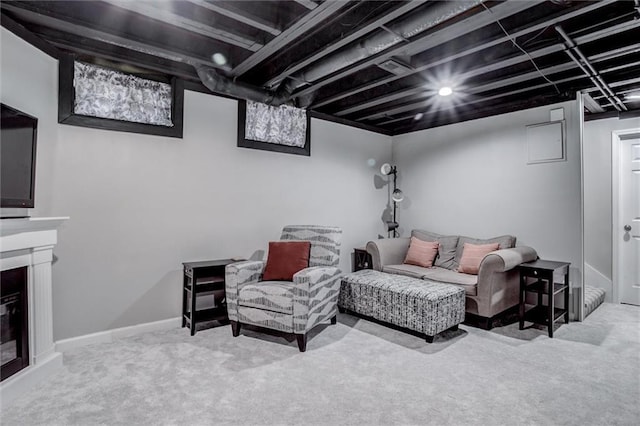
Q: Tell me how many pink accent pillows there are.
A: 2